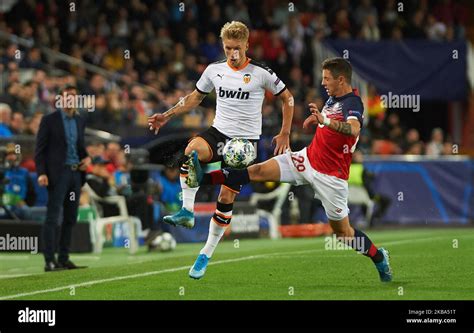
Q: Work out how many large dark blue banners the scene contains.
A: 1